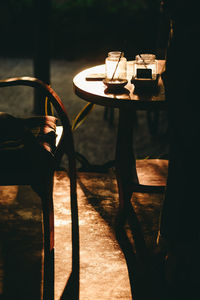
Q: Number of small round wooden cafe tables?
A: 1